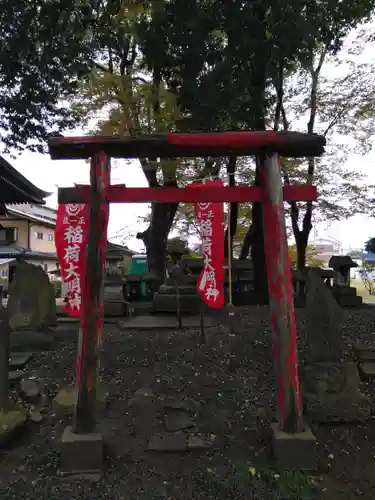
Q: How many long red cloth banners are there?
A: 2